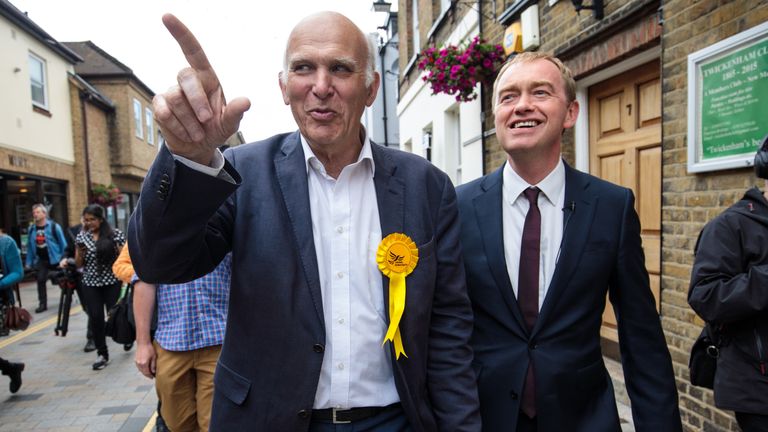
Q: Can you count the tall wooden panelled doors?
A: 1